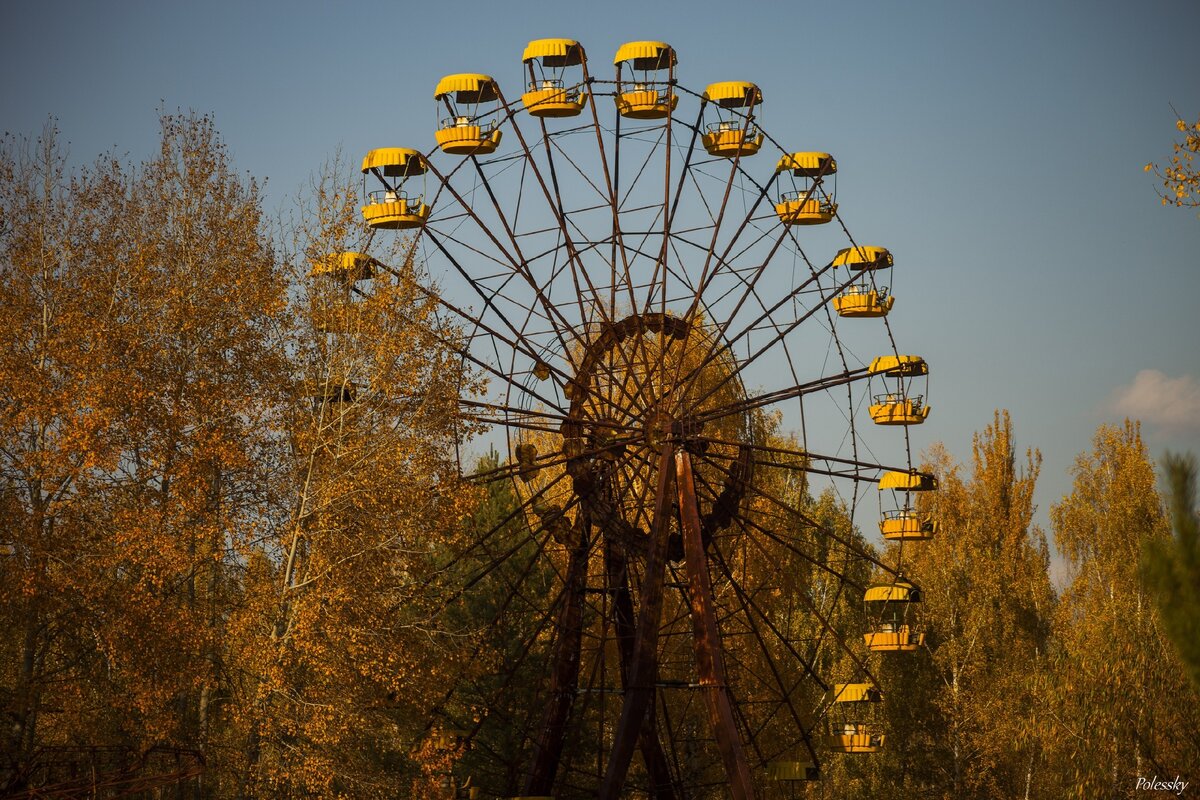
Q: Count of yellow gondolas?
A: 13